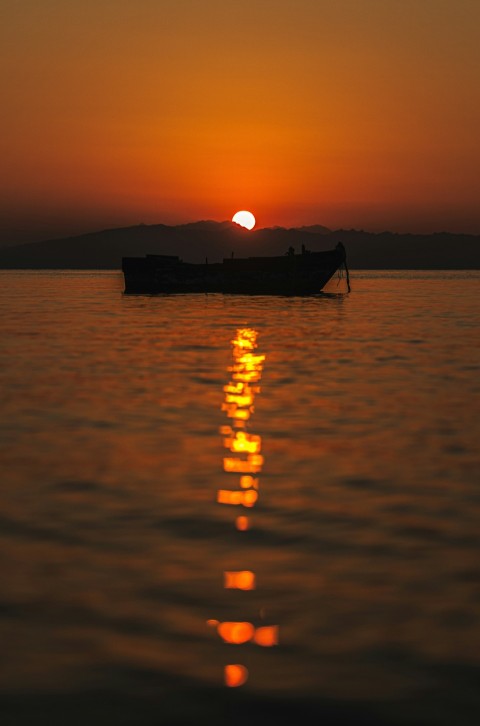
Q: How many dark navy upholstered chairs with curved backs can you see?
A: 0